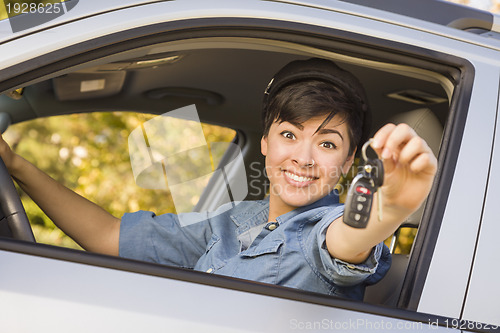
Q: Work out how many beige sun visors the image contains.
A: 1